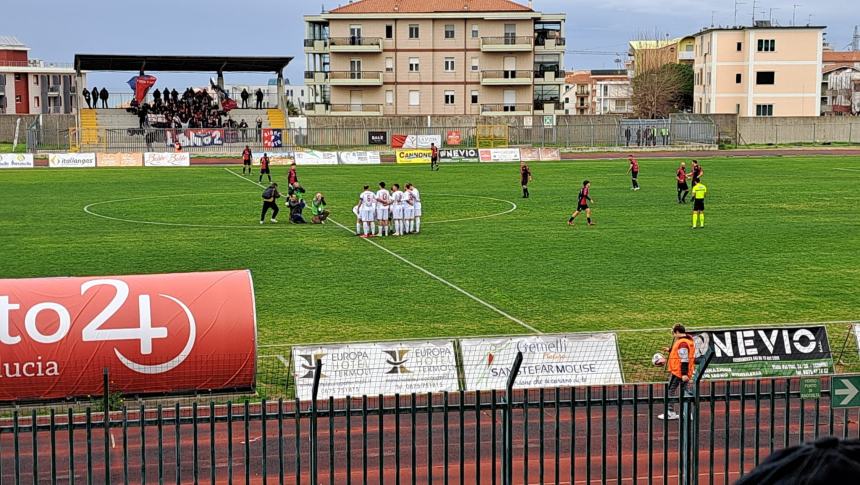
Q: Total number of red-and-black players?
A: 9